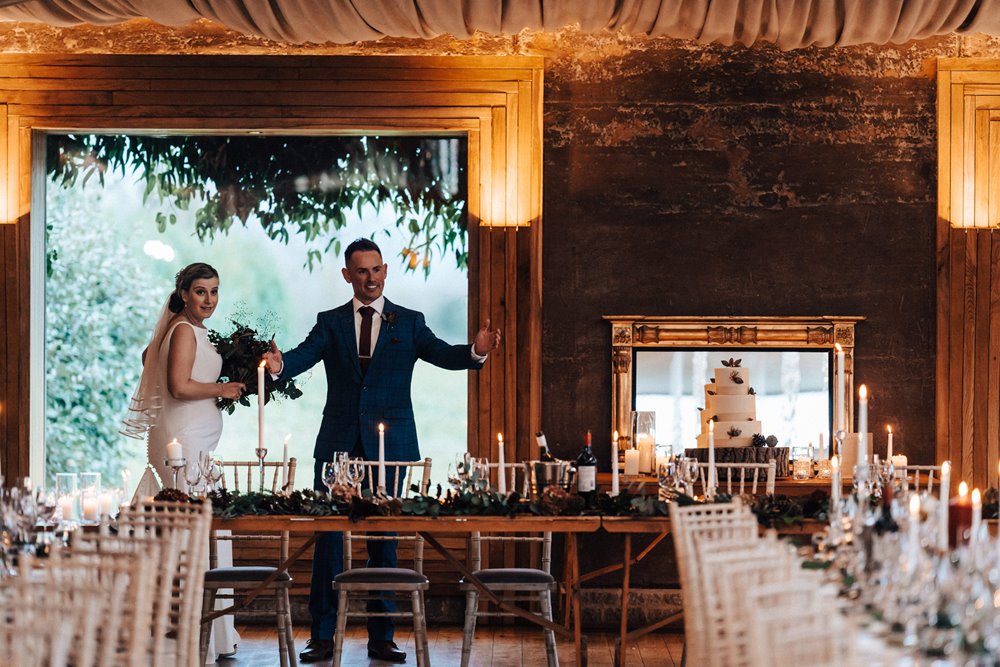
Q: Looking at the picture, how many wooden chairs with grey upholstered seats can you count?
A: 3